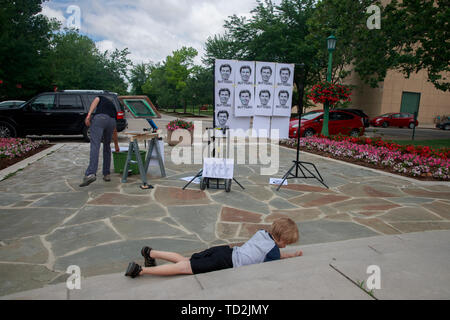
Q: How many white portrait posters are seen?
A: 9